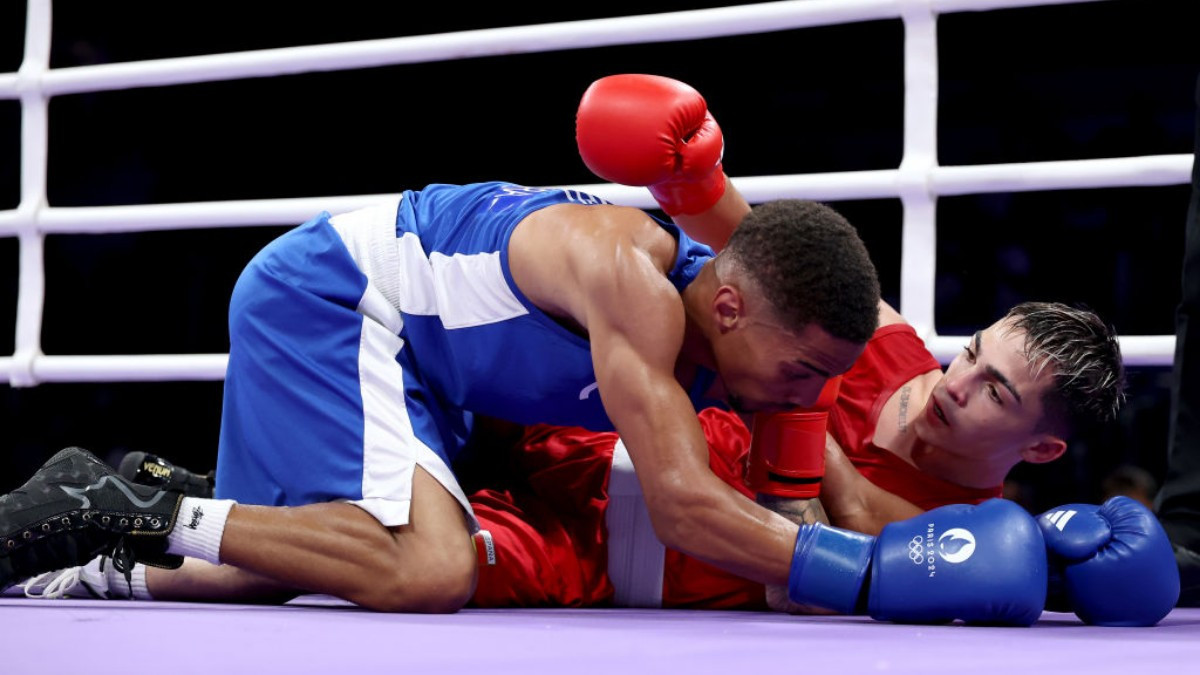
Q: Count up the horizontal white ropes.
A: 3